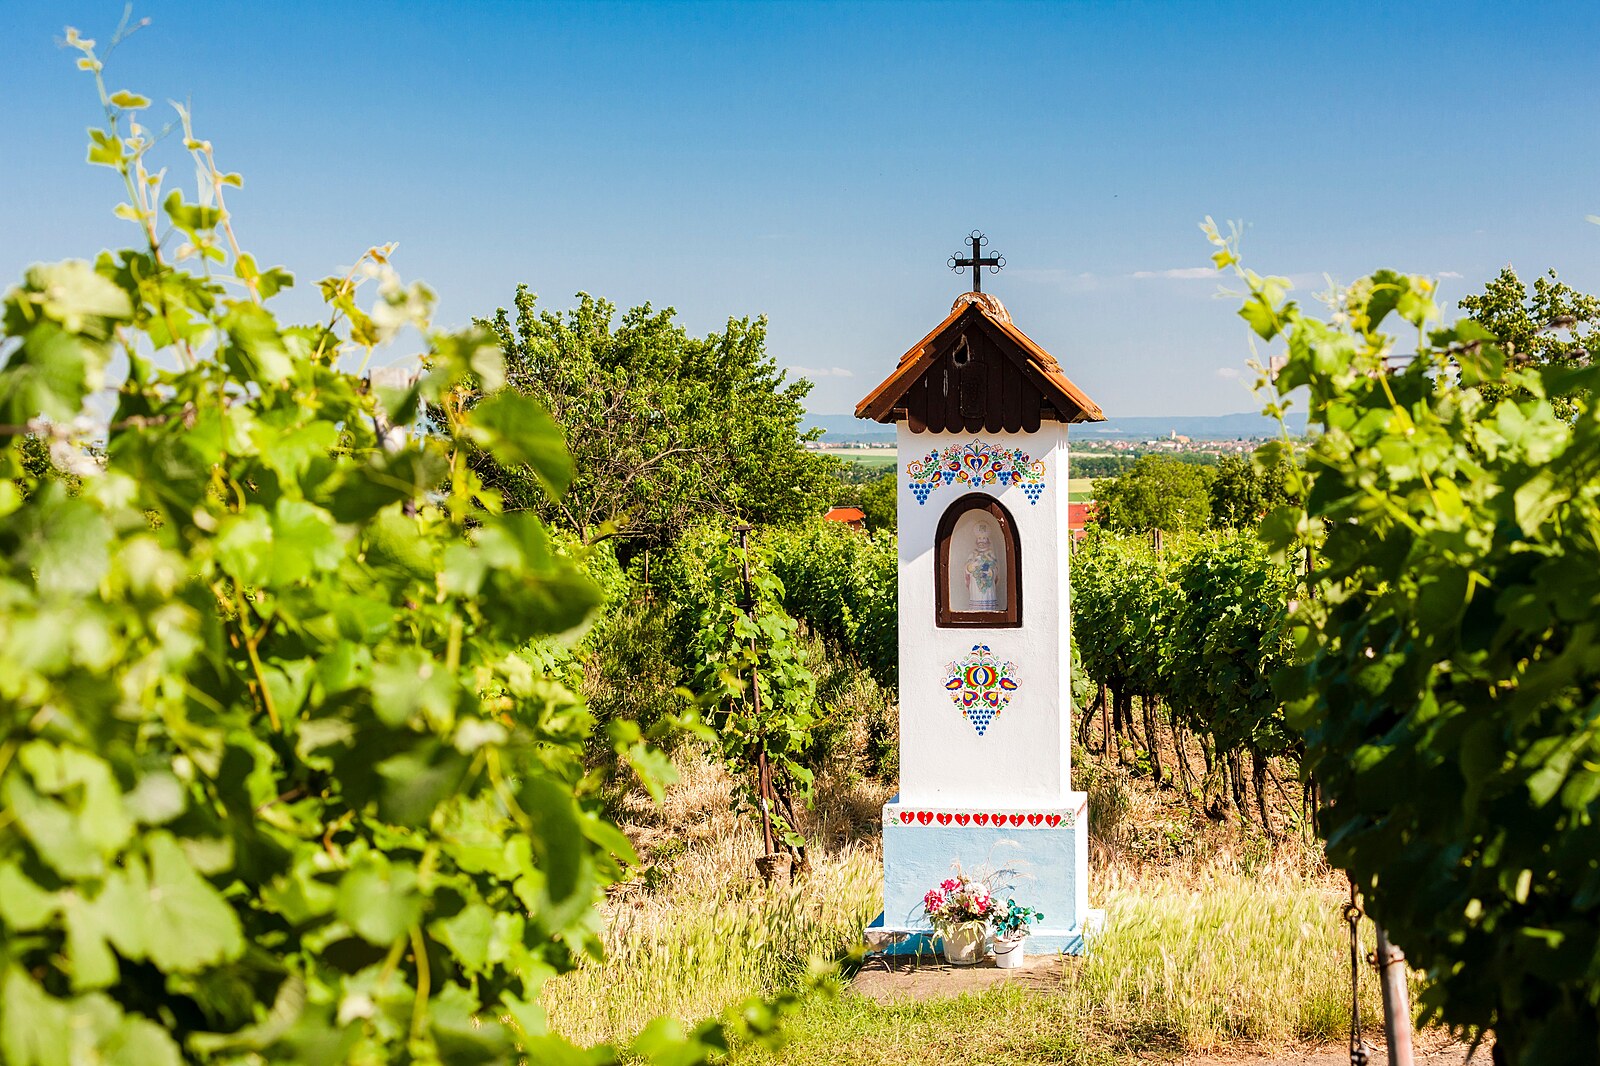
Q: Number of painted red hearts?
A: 9